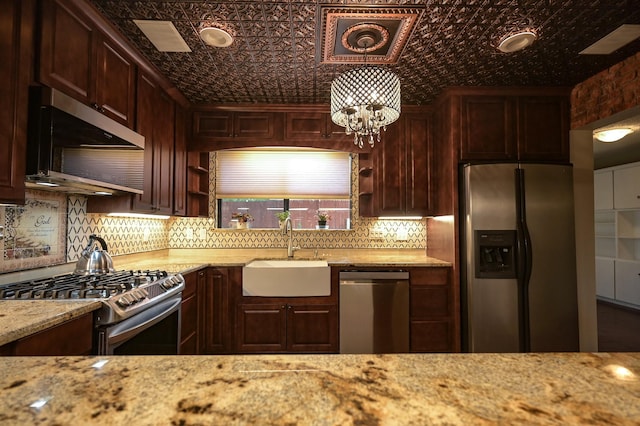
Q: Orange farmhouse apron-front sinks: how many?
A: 0